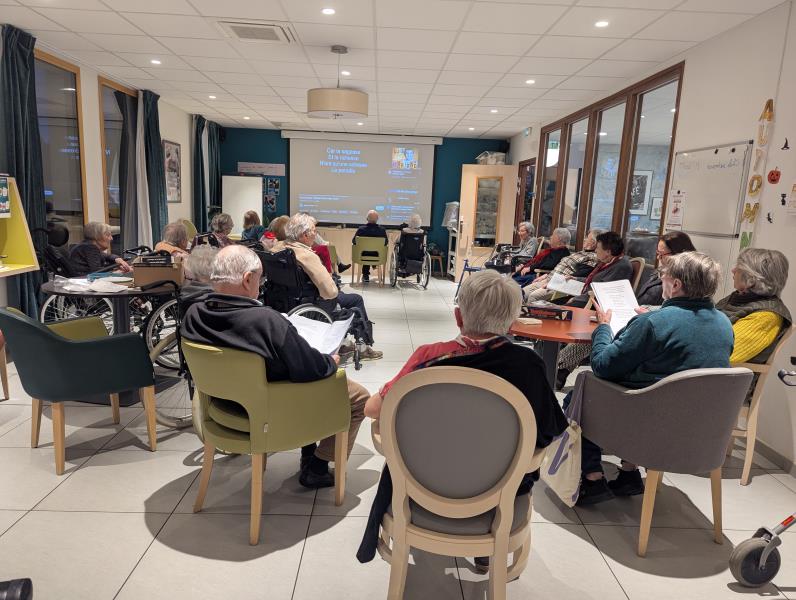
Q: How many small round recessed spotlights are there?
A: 10